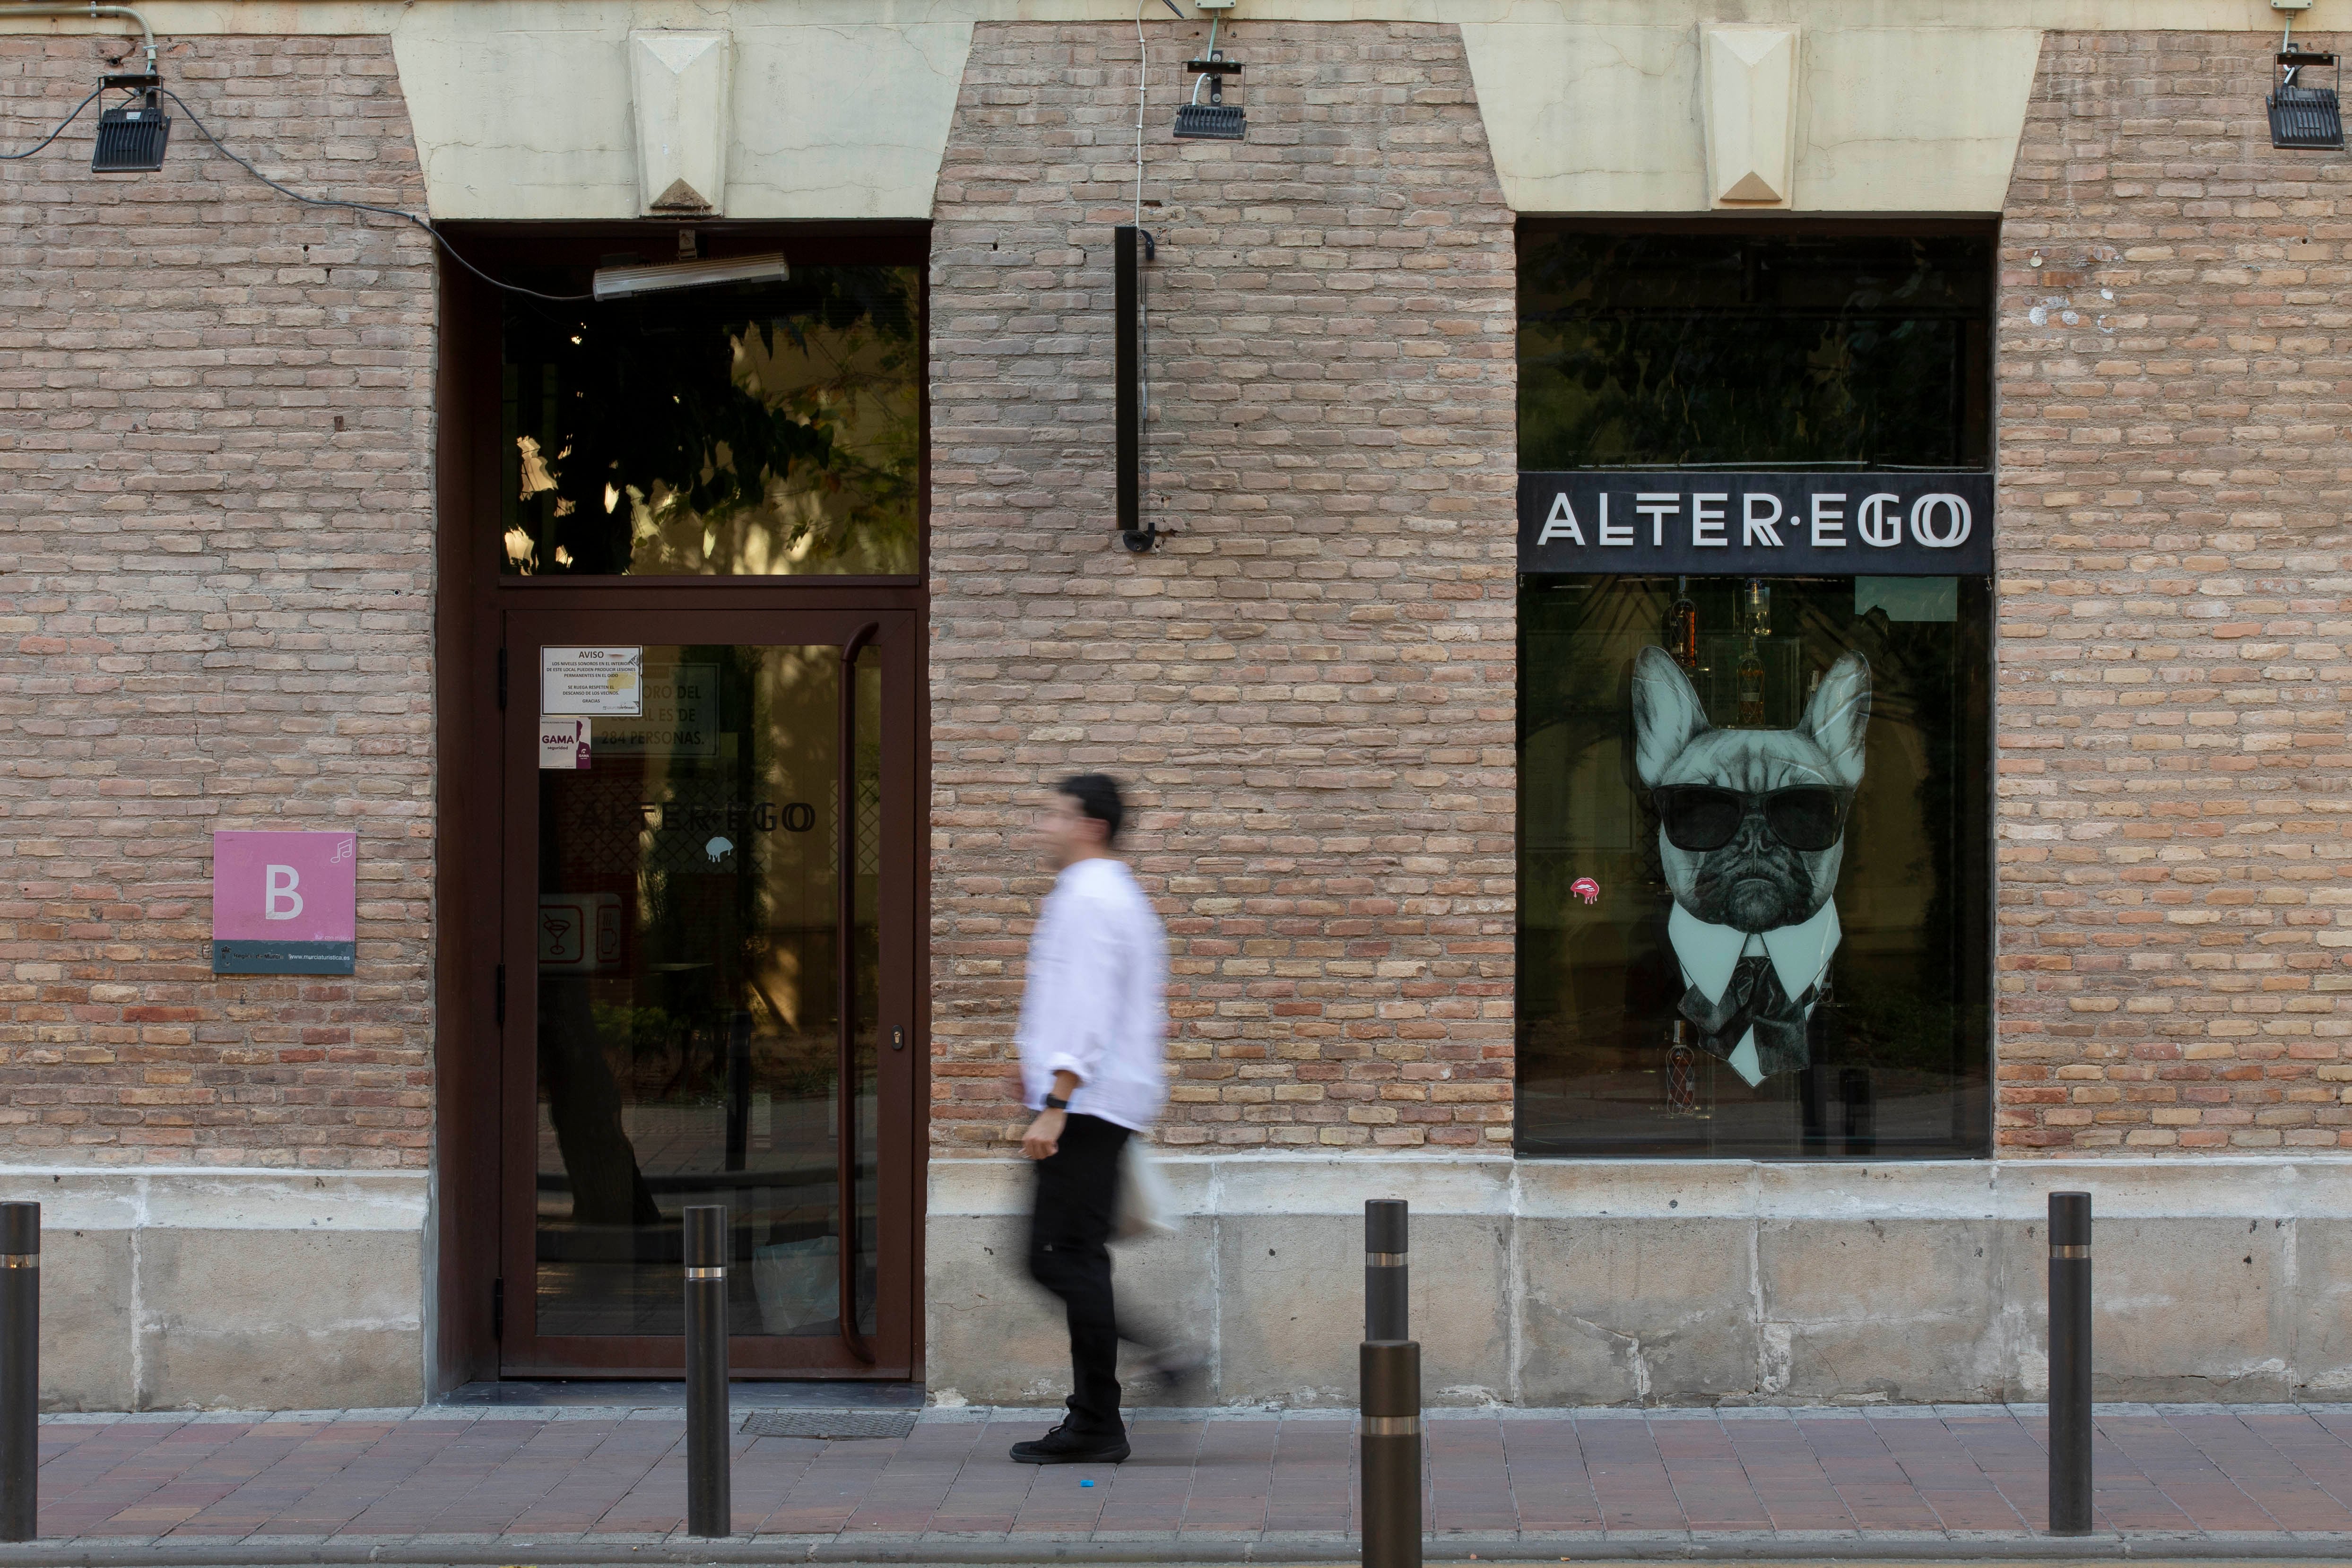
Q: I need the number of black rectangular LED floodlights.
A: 3